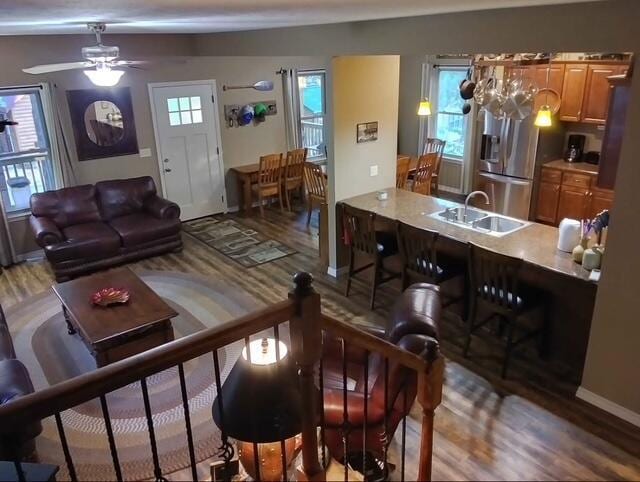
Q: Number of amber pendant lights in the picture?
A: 2